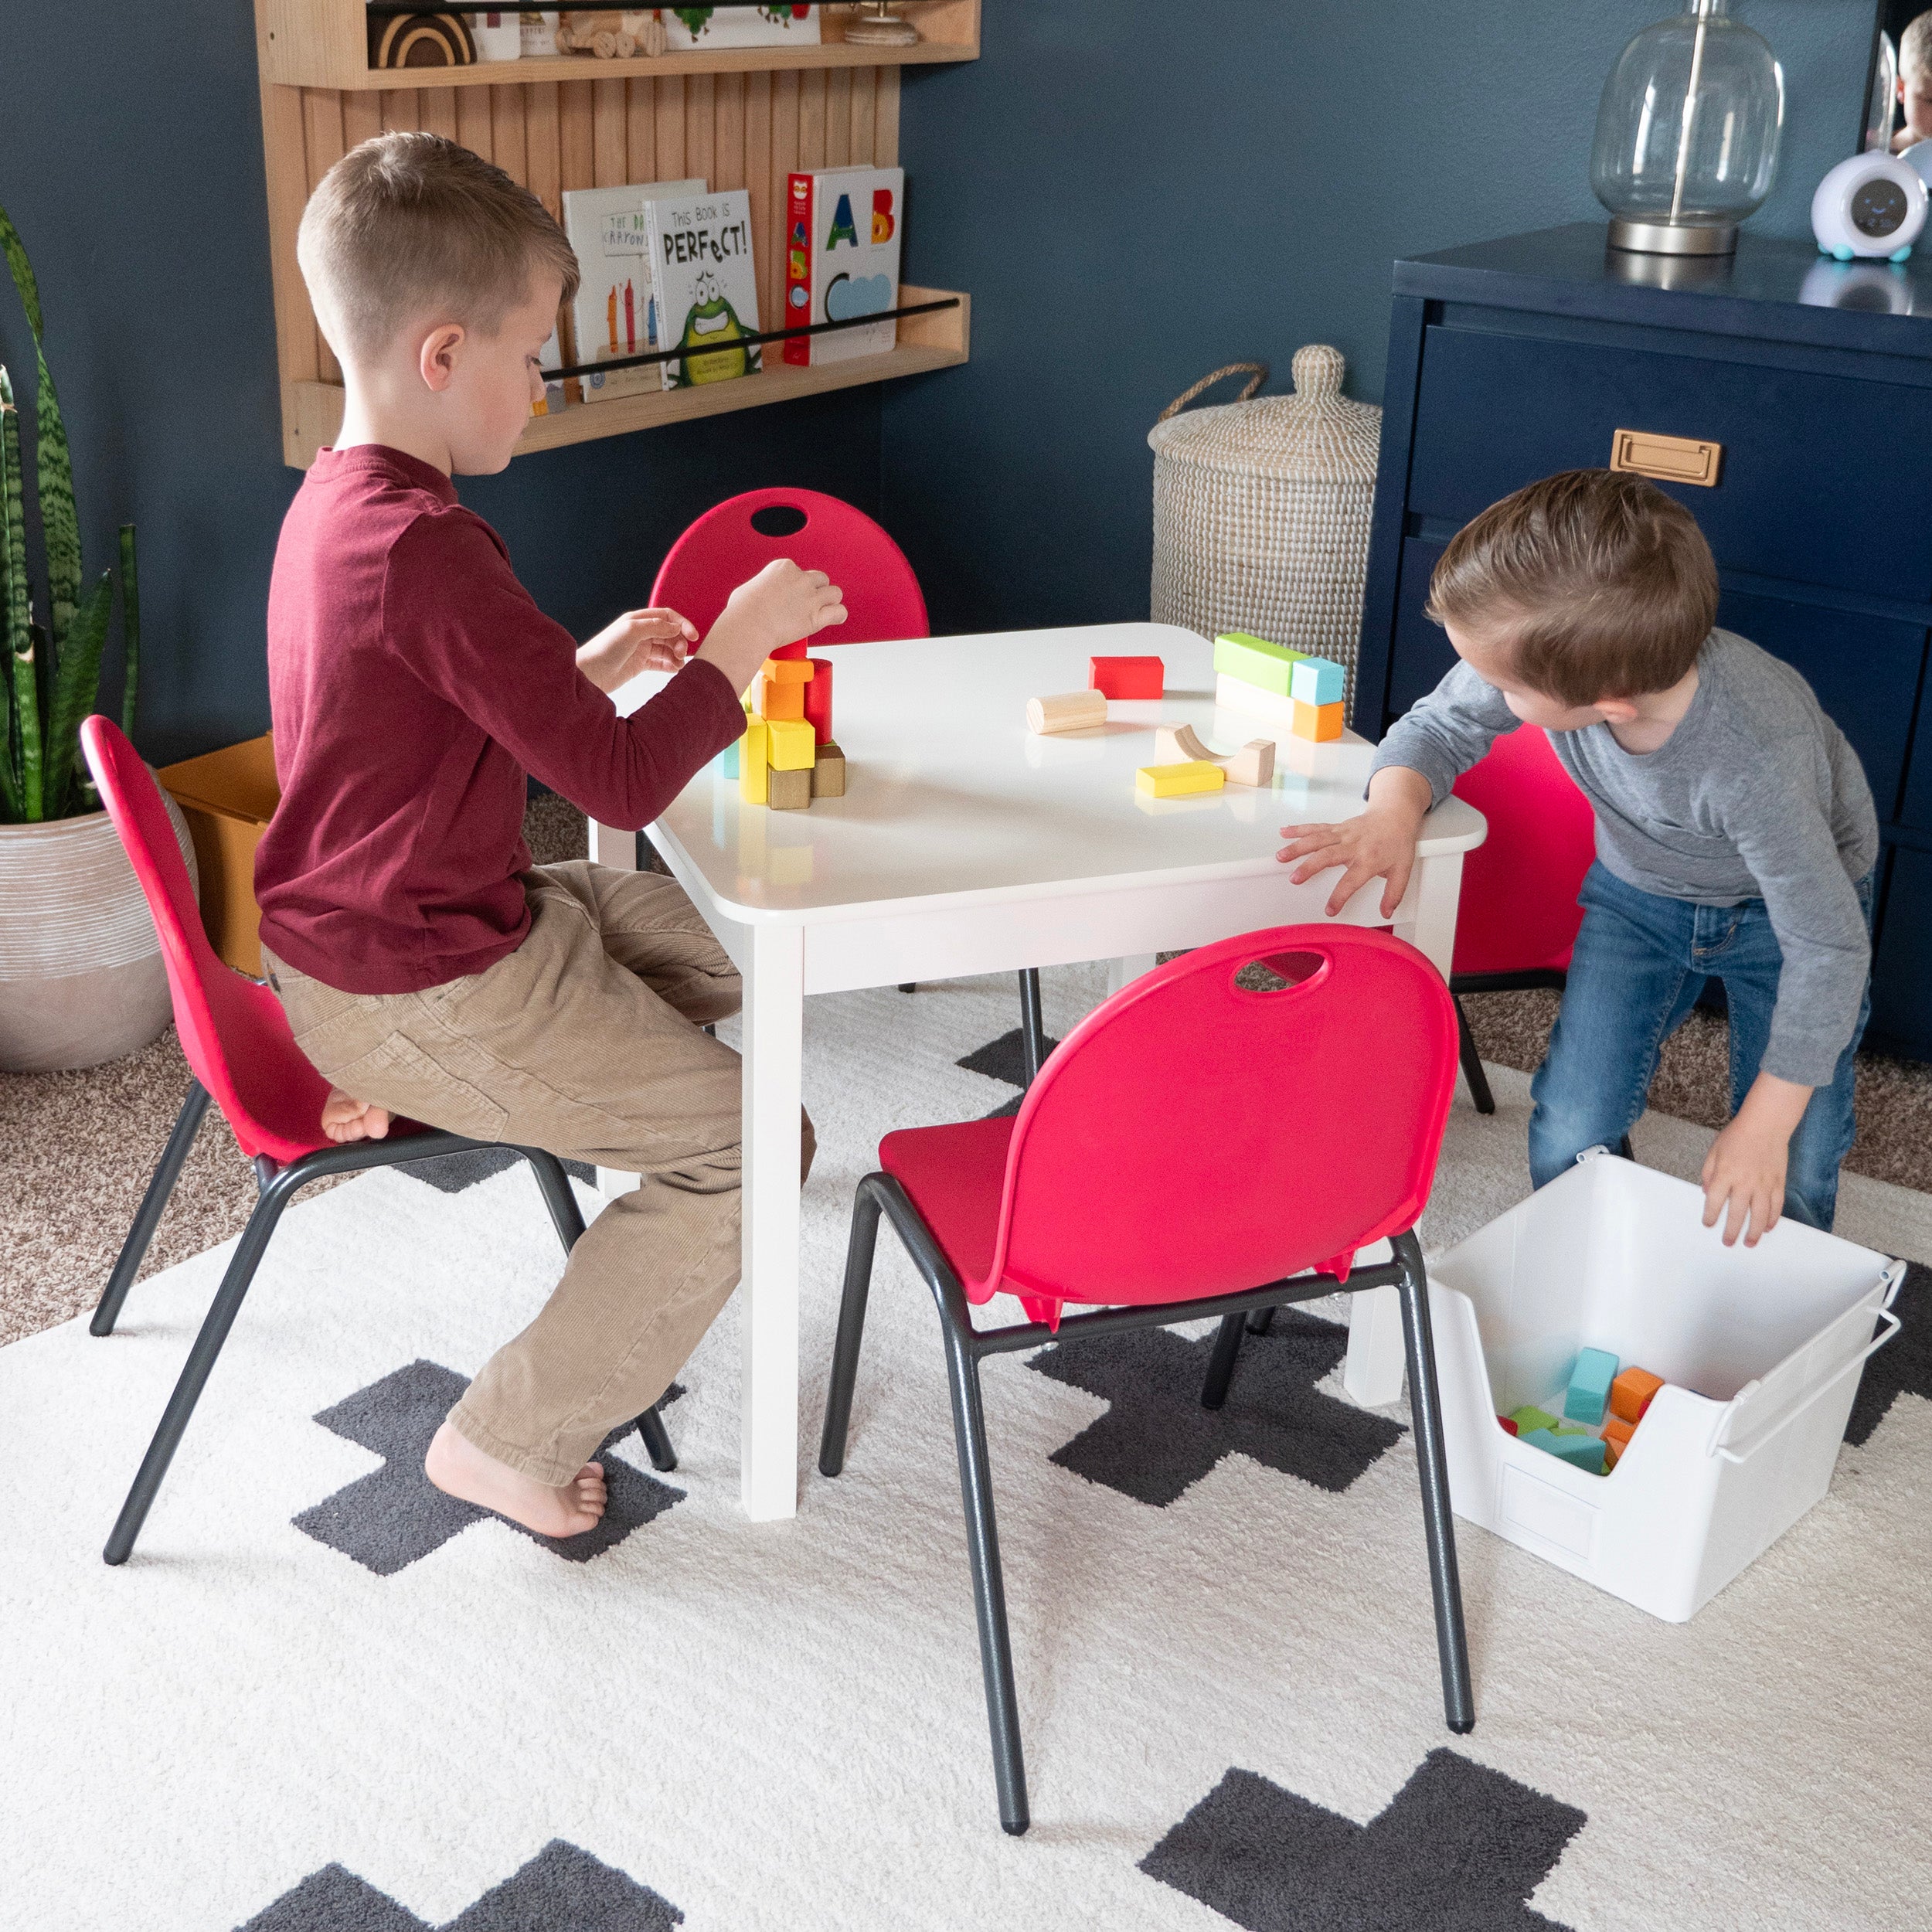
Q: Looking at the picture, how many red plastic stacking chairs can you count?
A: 4